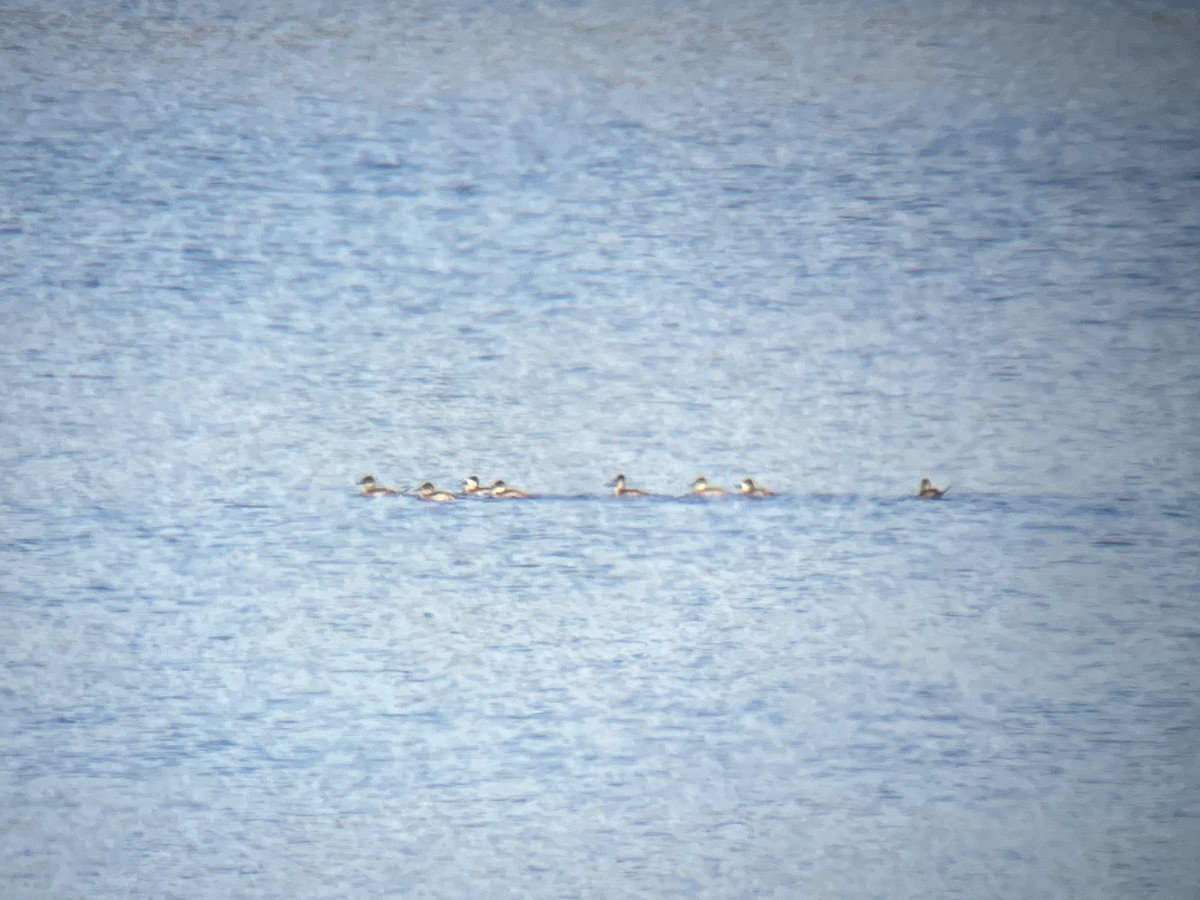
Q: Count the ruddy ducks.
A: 8